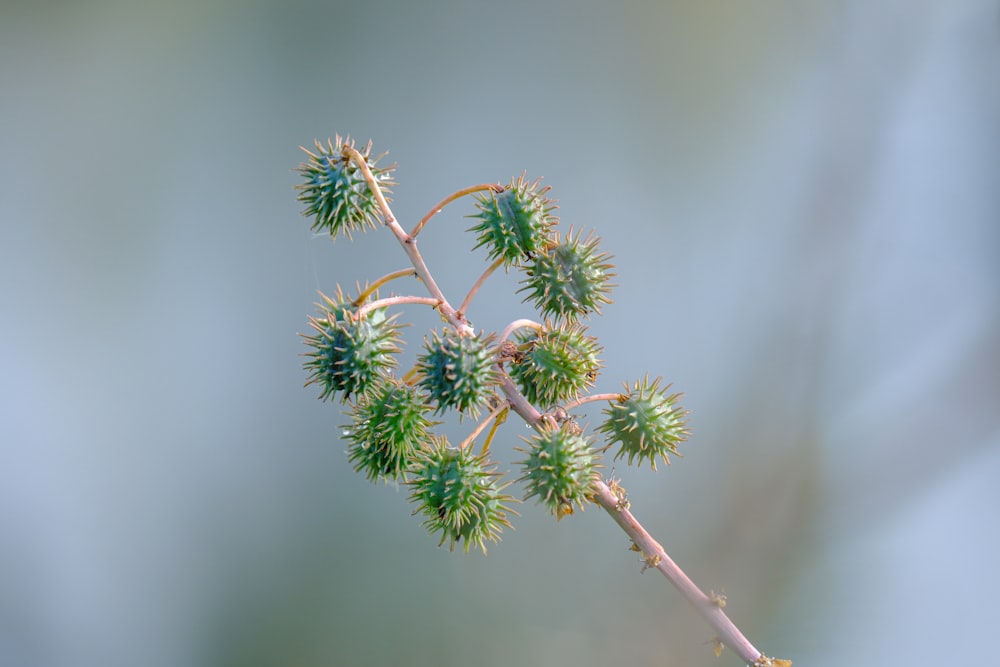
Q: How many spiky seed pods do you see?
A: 10